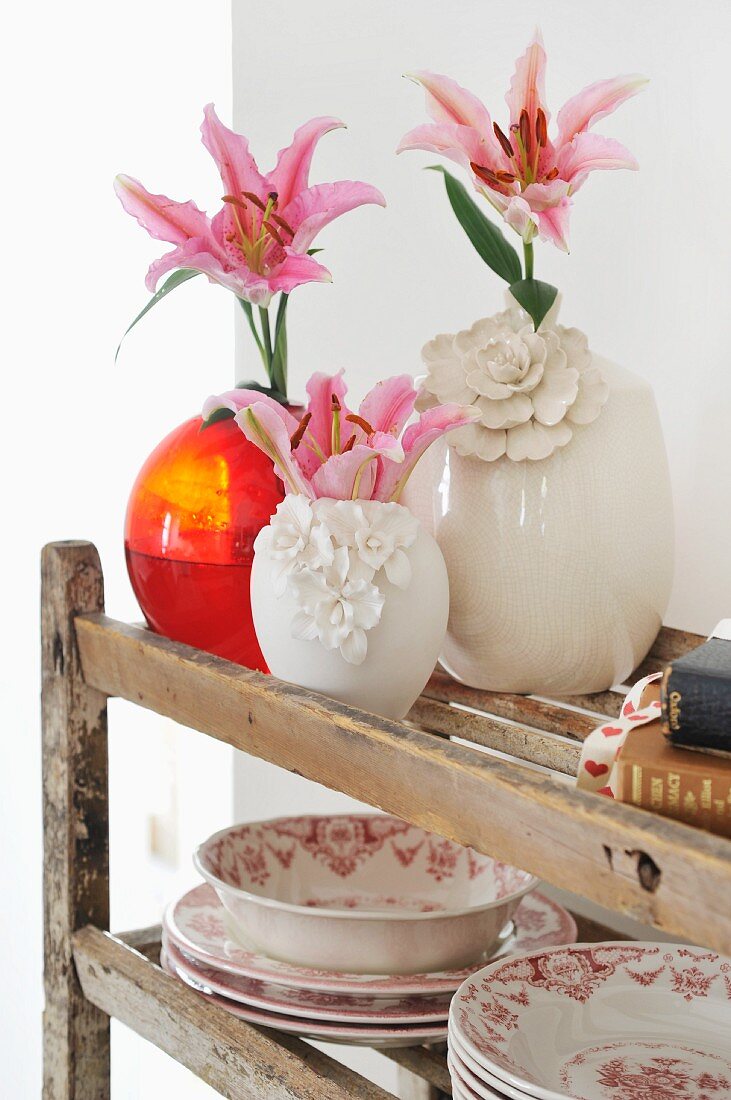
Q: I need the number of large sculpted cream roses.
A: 1